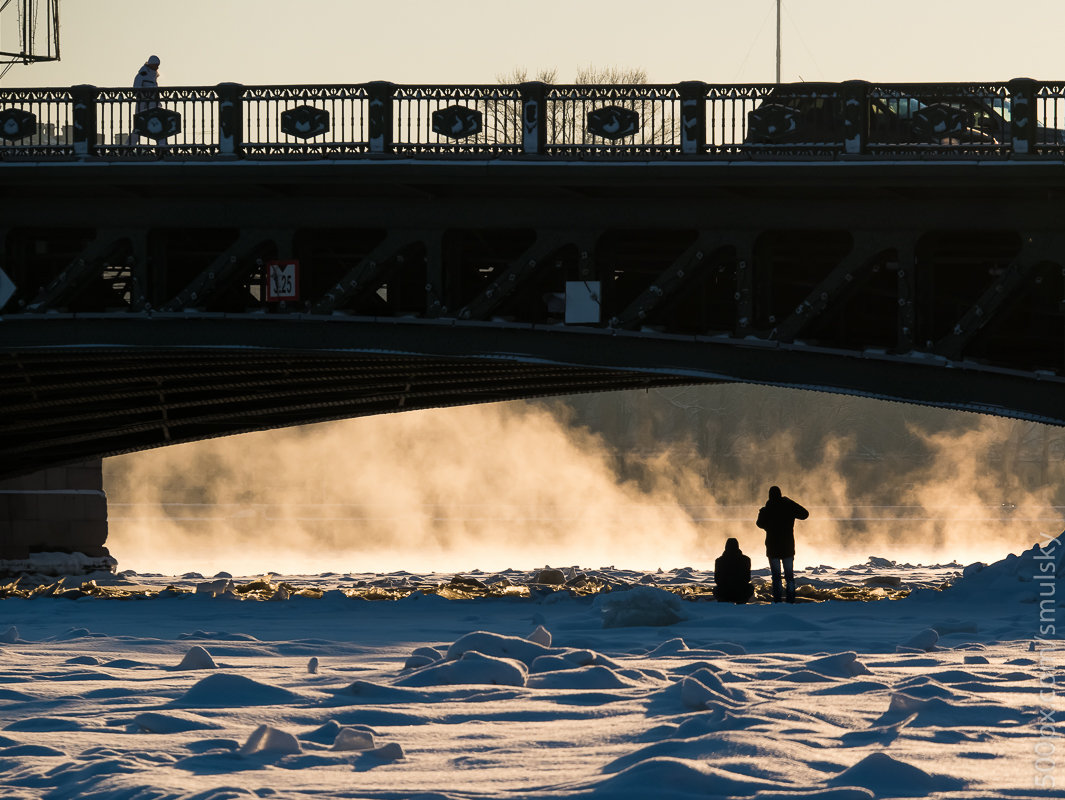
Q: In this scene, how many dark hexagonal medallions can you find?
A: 7